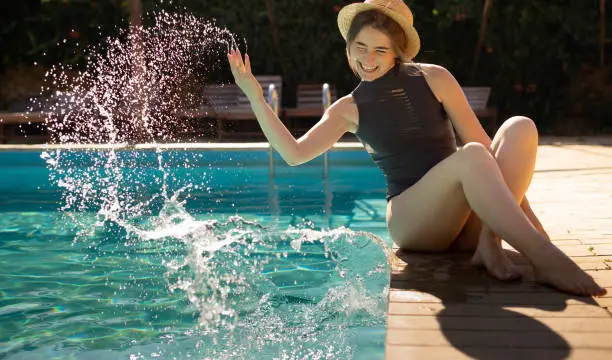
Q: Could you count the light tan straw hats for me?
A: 1